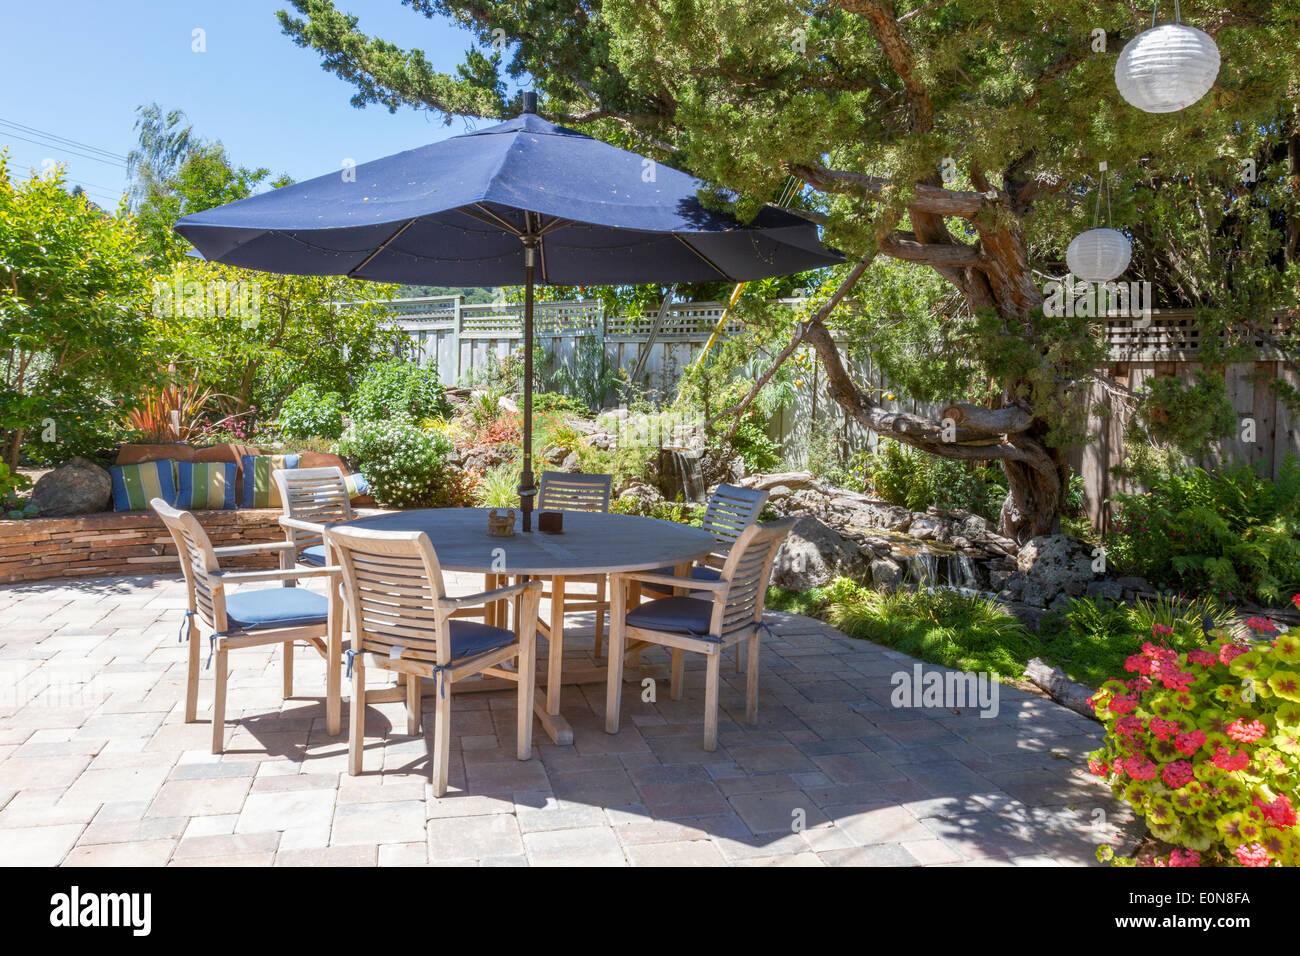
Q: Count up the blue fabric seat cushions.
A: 5